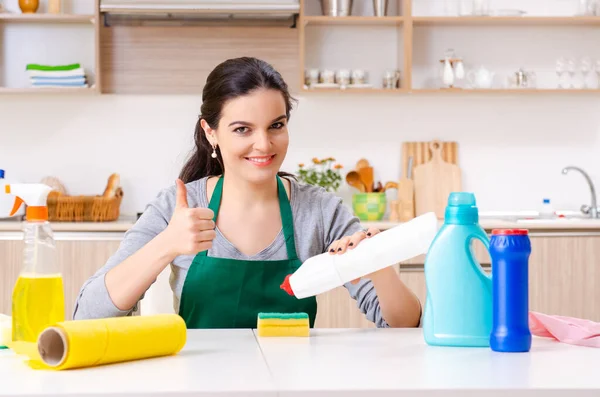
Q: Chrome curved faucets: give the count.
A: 1